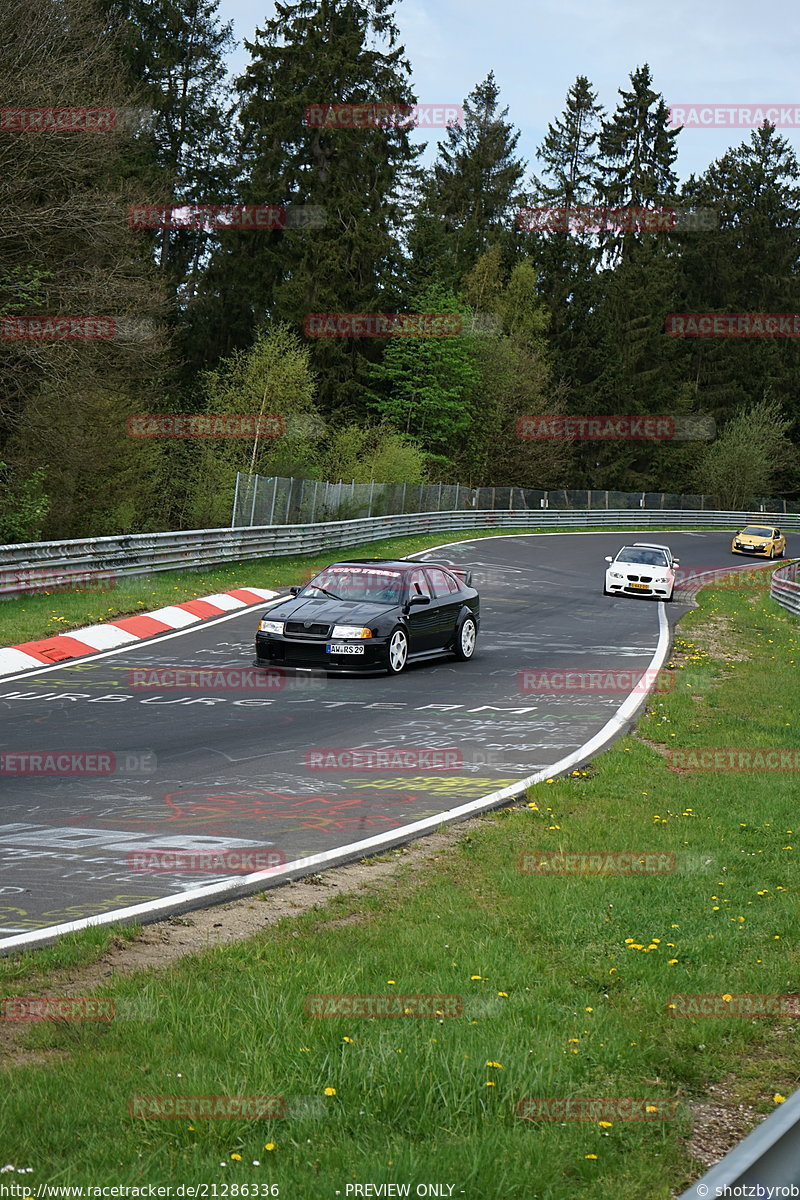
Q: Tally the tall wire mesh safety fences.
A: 1